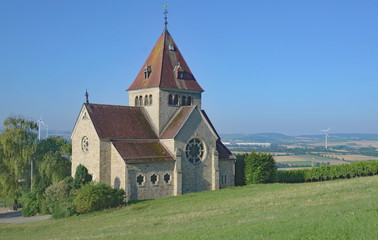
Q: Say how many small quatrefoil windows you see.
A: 3